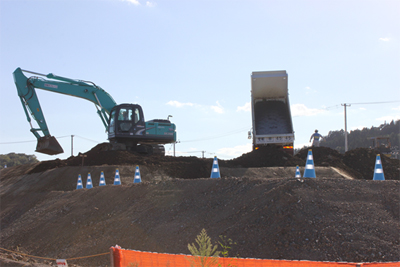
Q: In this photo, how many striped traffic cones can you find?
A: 9